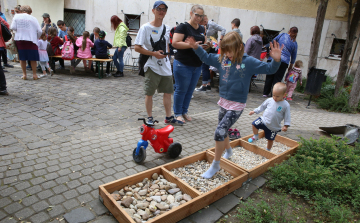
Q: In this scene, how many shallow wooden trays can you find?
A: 4